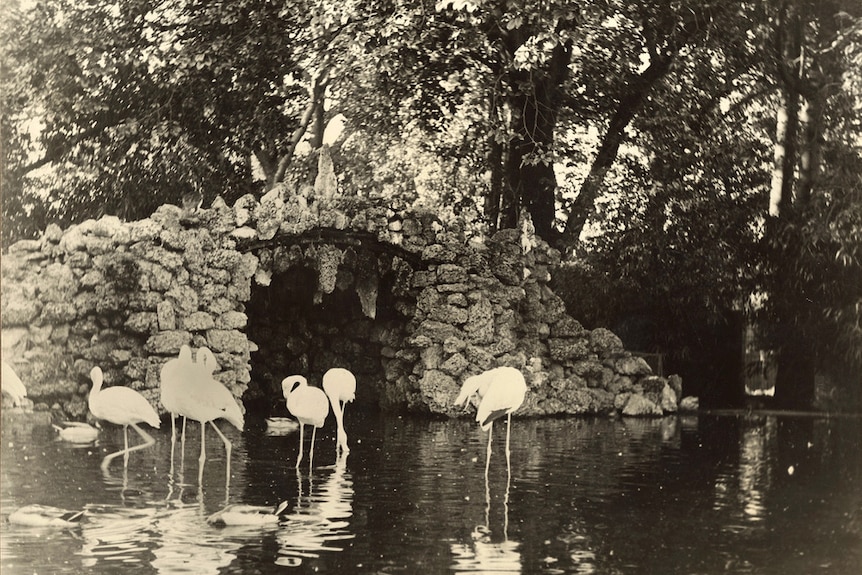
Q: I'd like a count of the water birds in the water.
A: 11